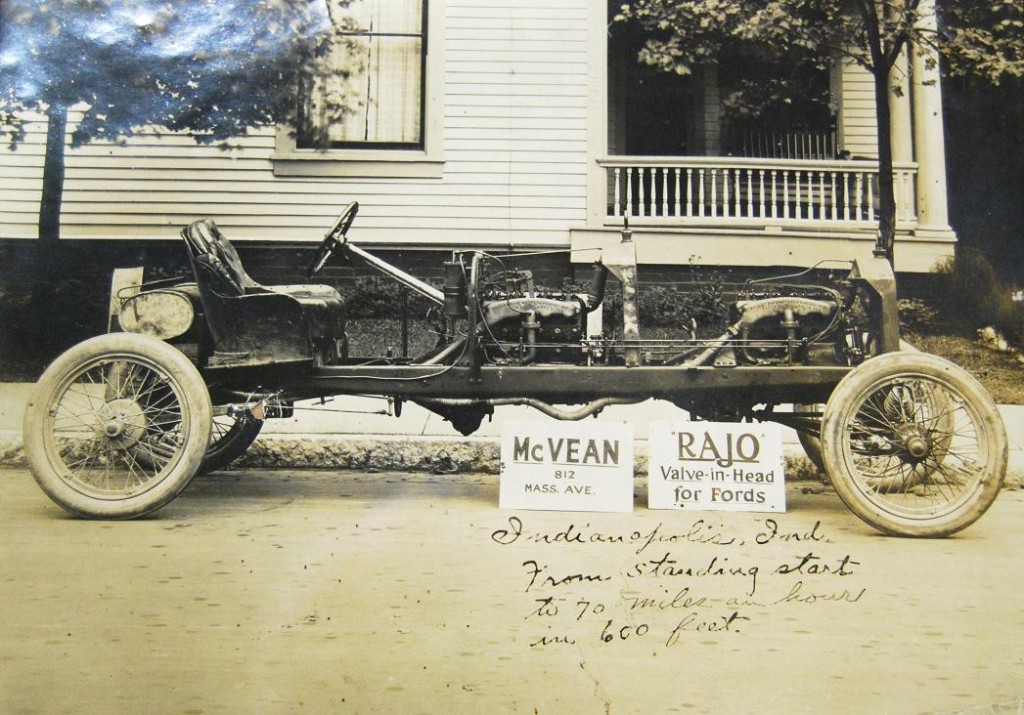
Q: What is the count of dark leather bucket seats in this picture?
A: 1